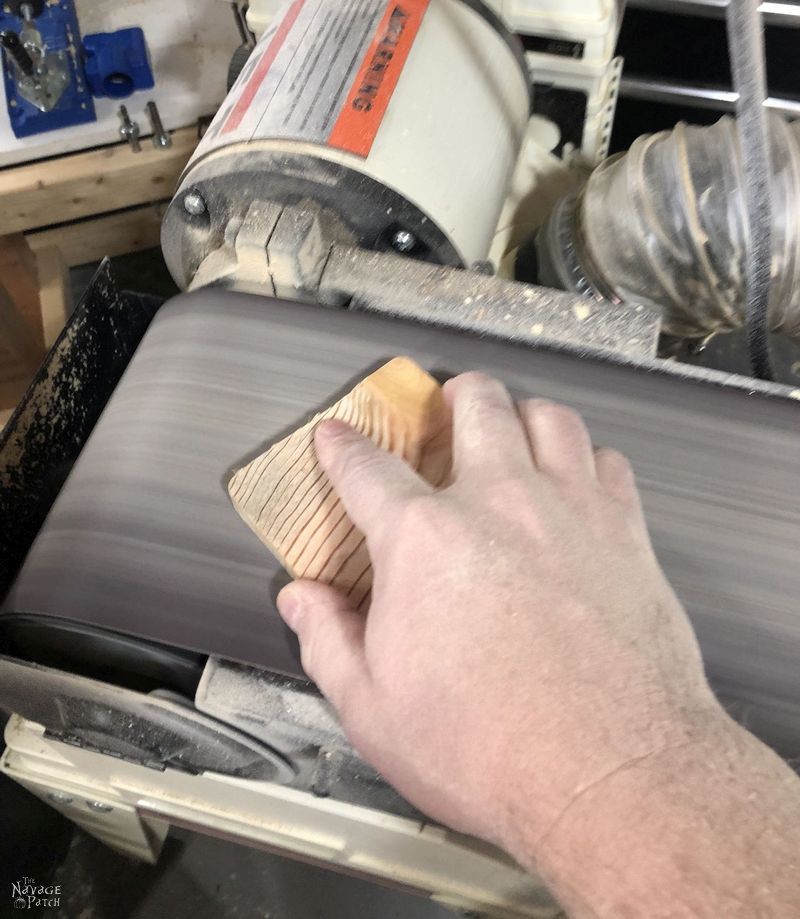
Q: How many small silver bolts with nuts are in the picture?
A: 2